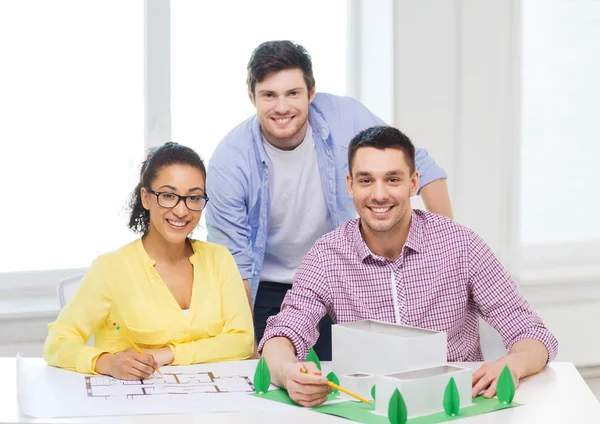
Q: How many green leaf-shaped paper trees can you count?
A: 7